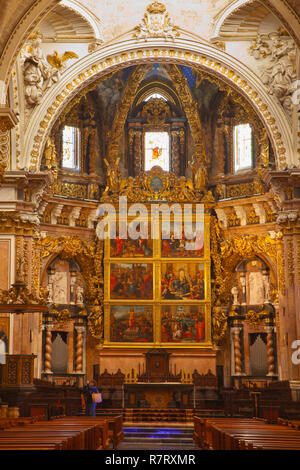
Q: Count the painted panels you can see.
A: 6